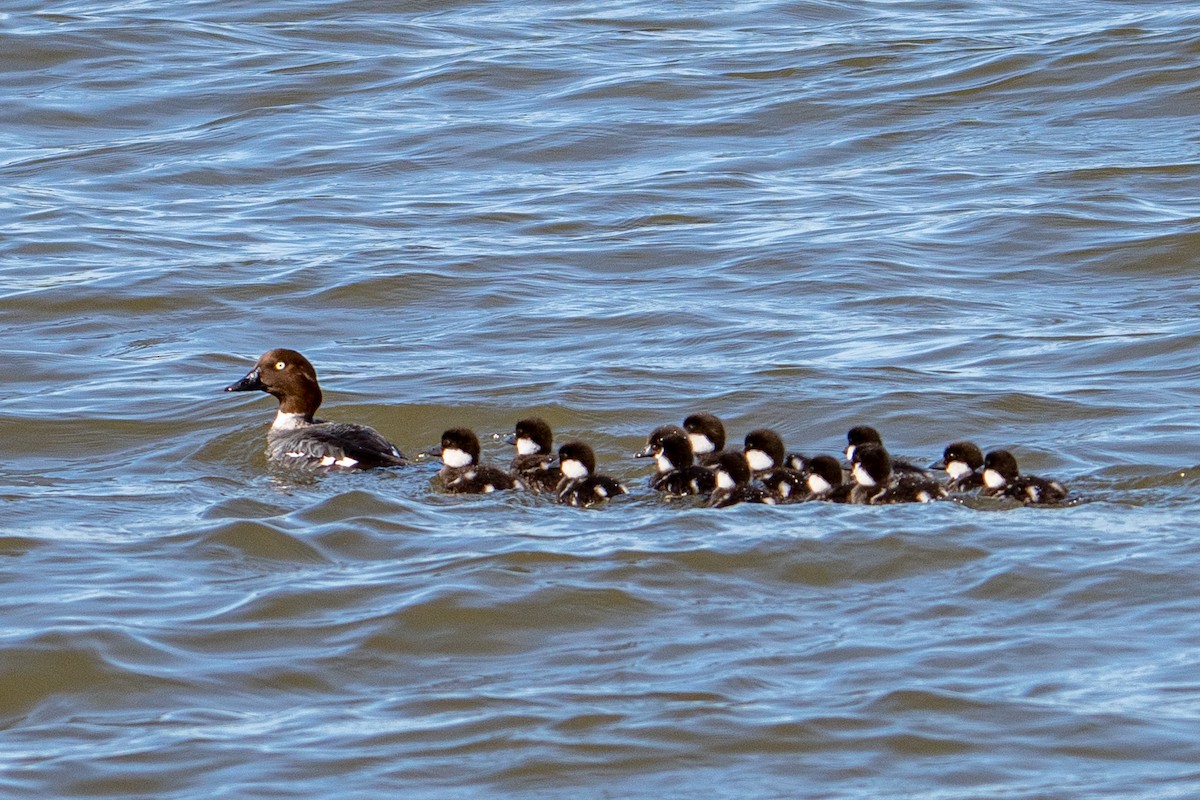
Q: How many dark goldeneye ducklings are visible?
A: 12